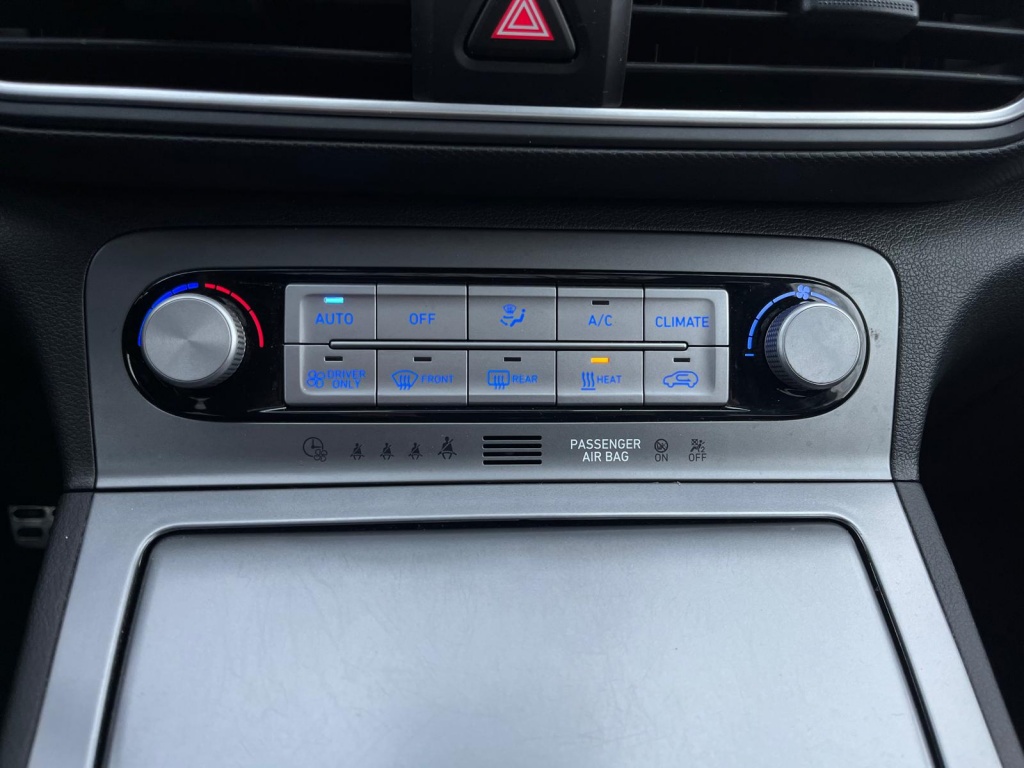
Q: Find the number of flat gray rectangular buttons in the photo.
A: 10